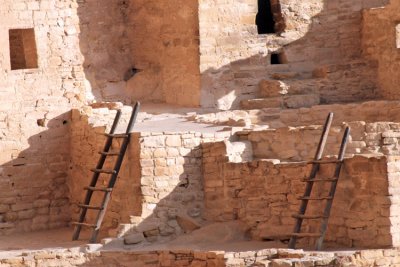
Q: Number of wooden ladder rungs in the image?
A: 11